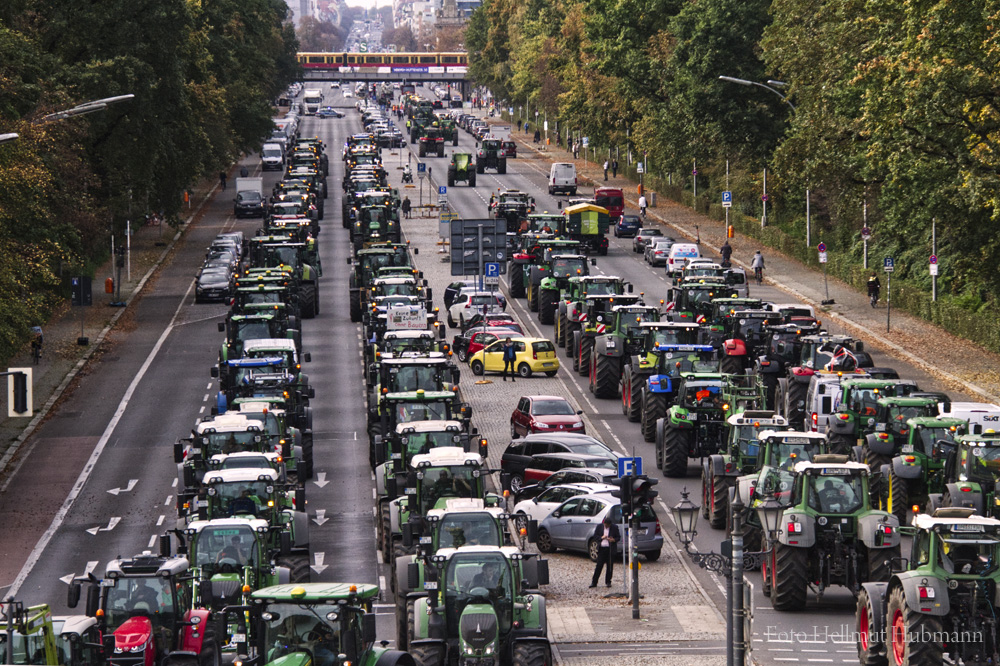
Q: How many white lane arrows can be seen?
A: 6